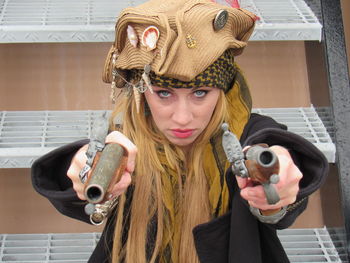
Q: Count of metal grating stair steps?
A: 3